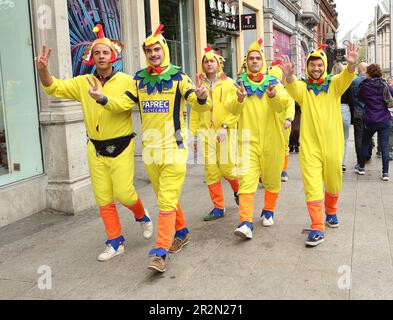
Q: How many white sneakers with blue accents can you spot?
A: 4